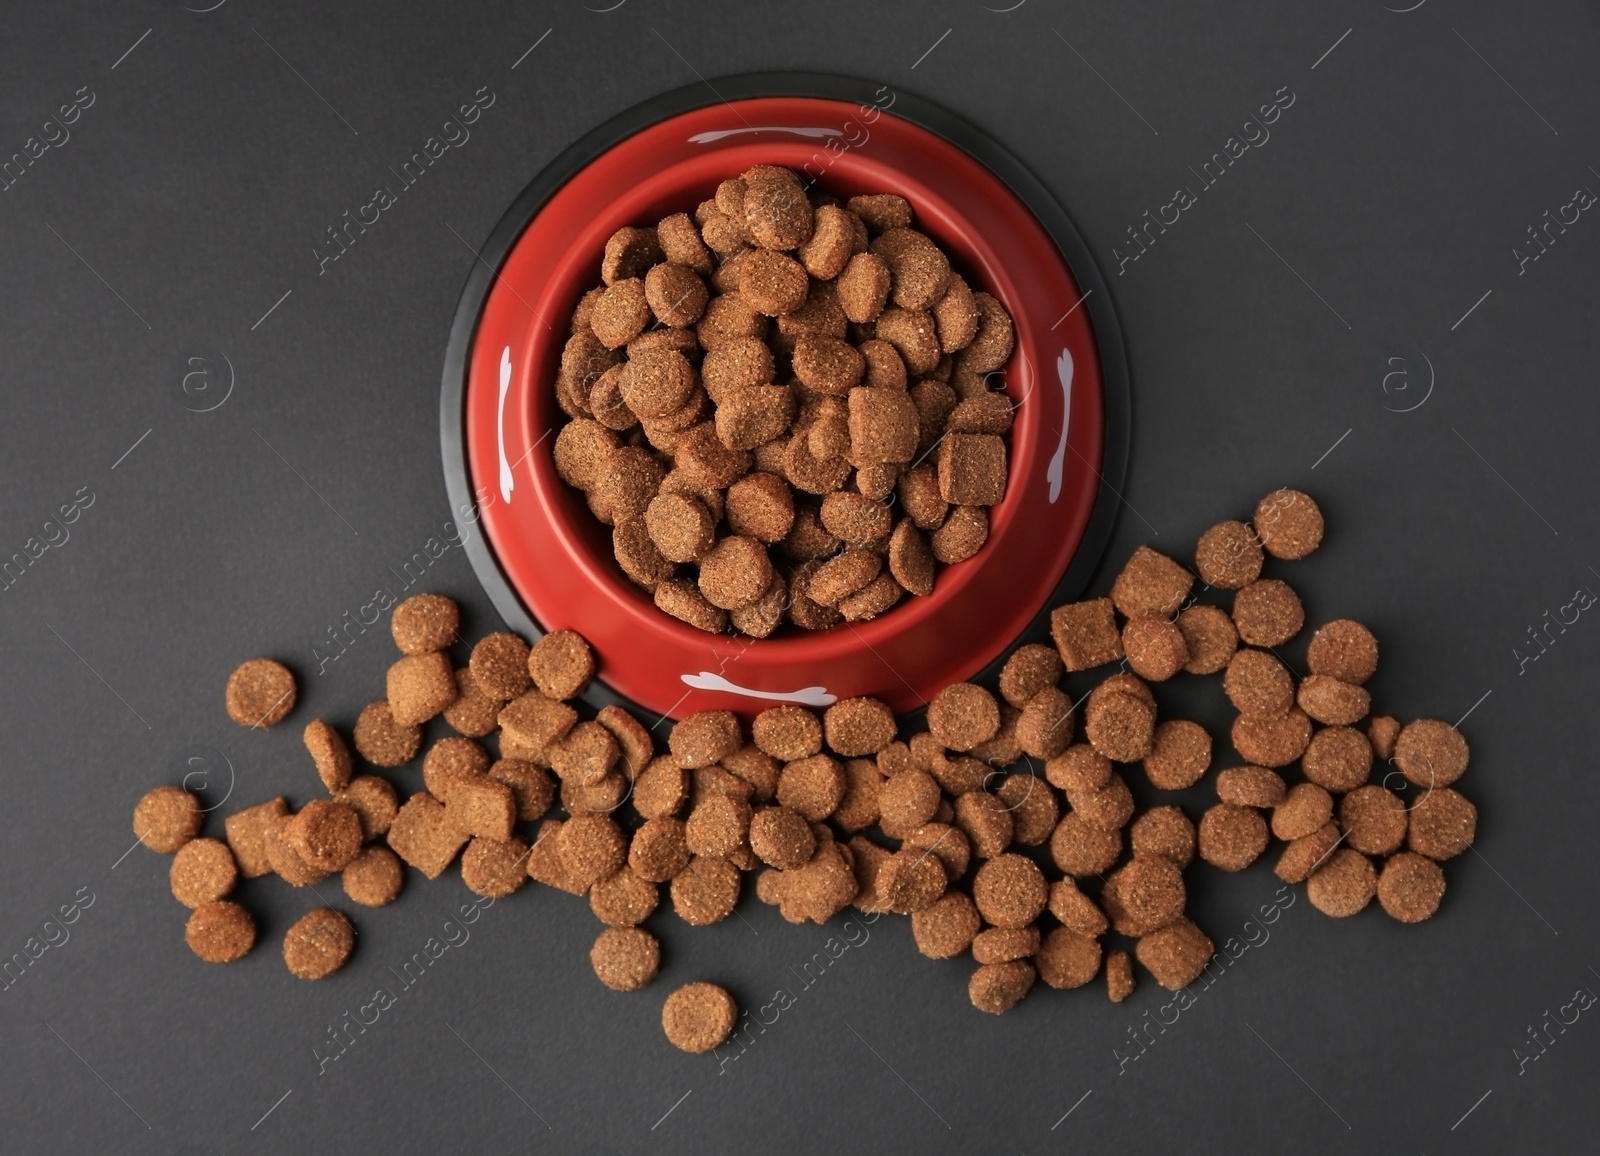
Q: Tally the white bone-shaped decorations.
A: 4